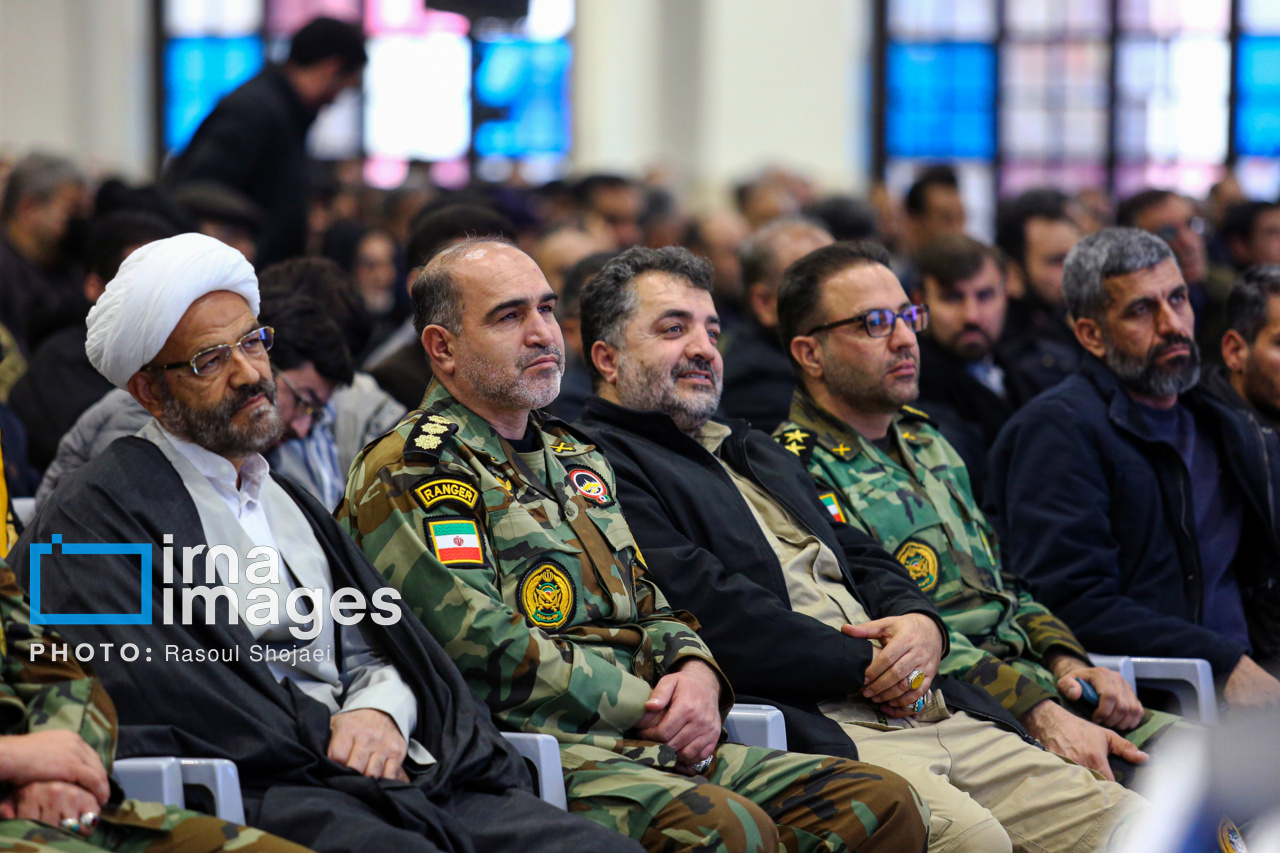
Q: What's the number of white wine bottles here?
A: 0